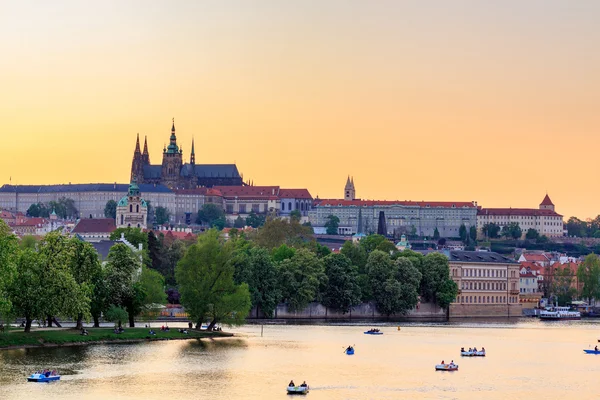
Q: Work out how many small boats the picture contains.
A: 7